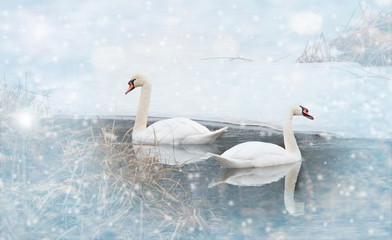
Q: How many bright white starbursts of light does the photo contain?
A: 1